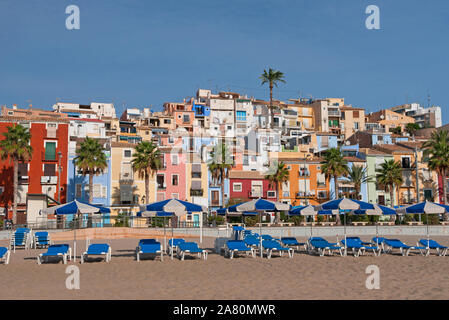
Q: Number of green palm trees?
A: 10